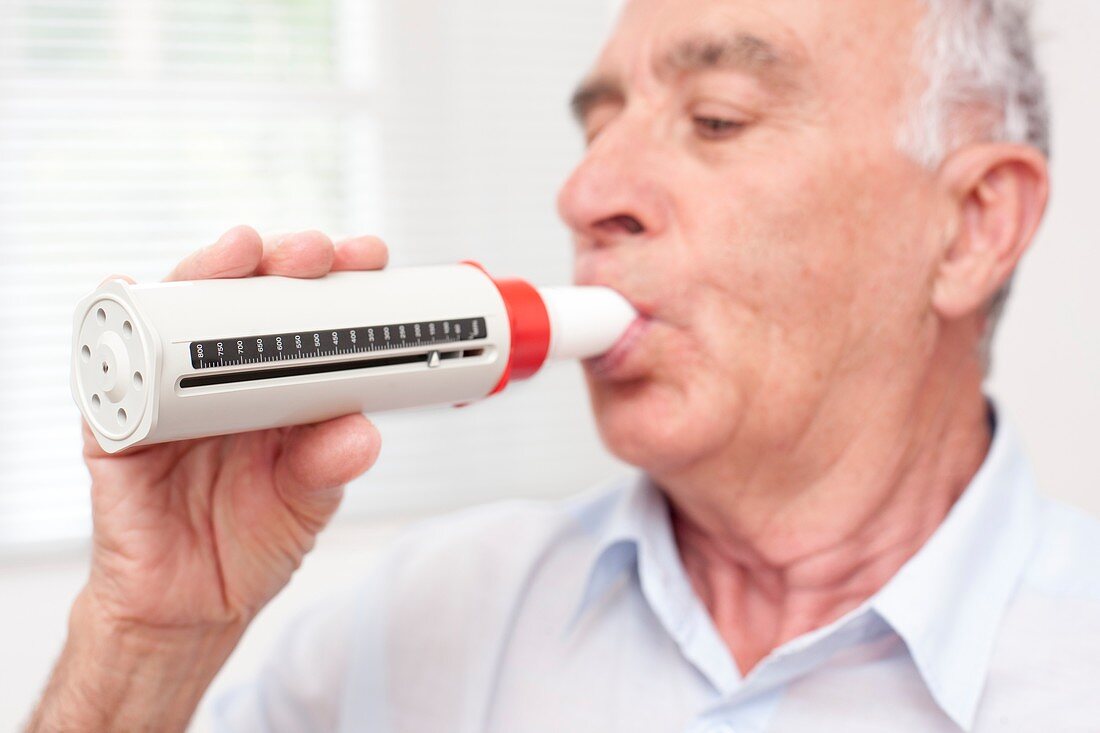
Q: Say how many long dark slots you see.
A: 1